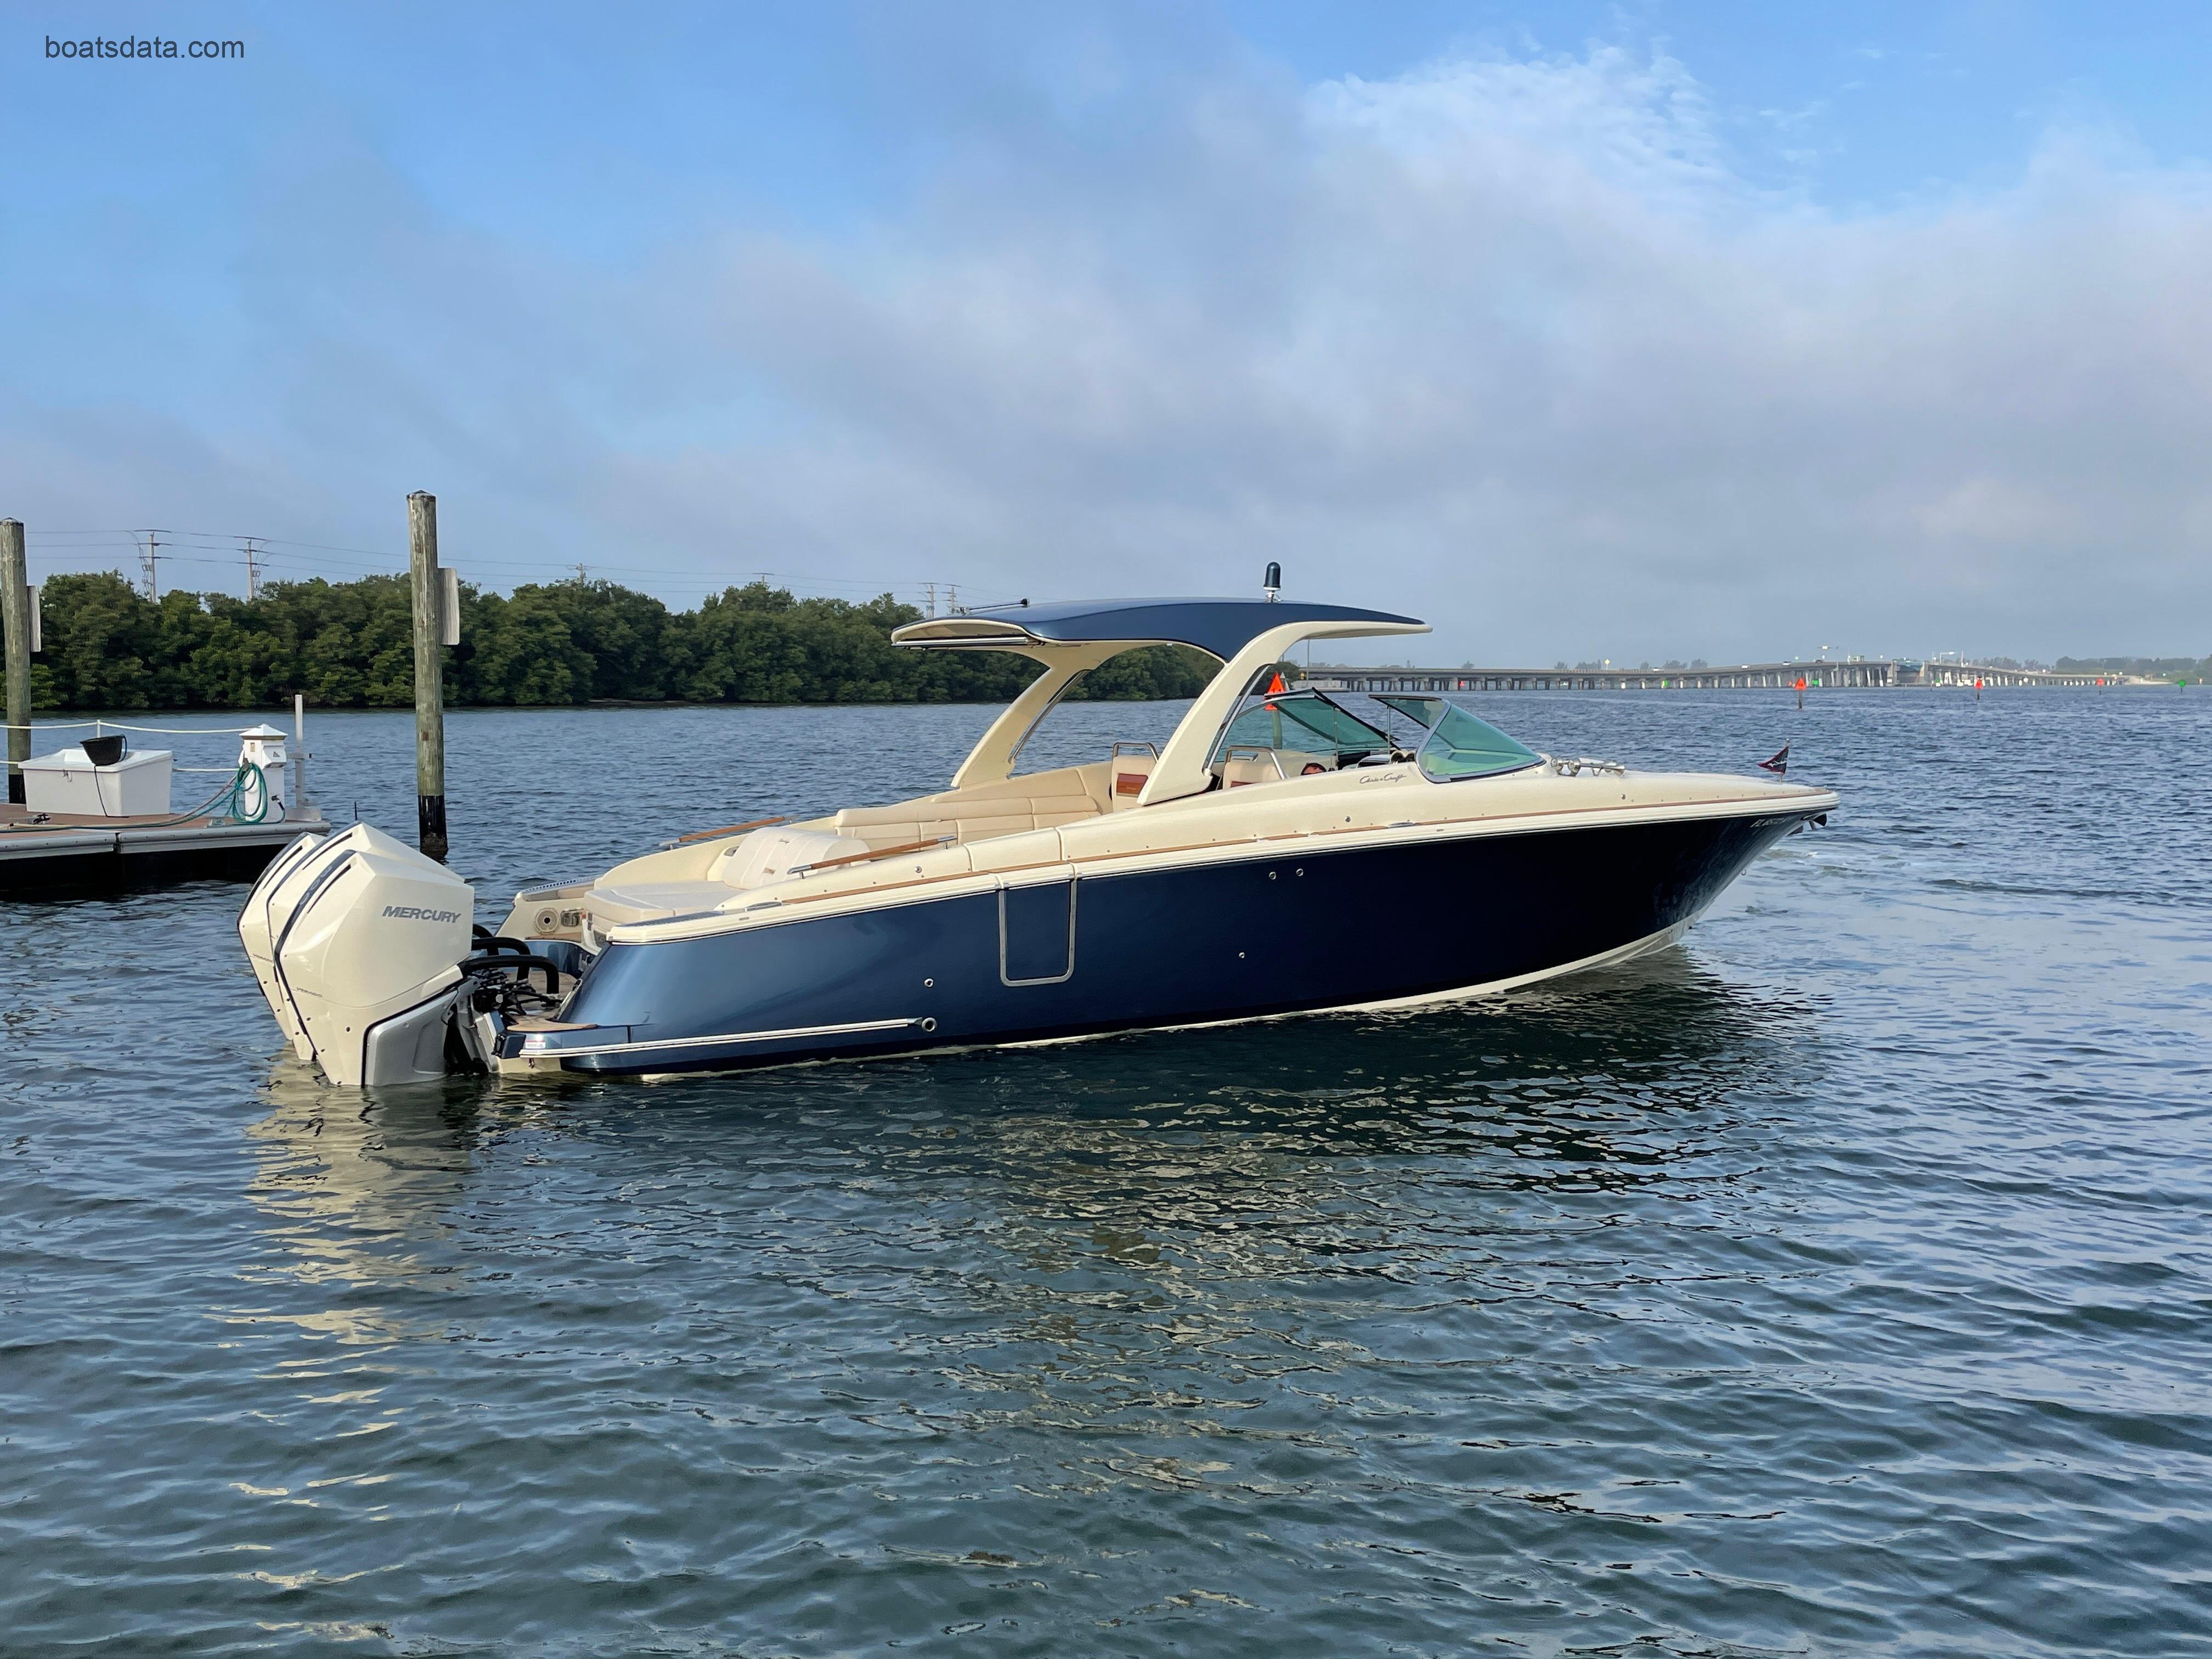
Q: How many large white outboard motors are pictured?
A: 3